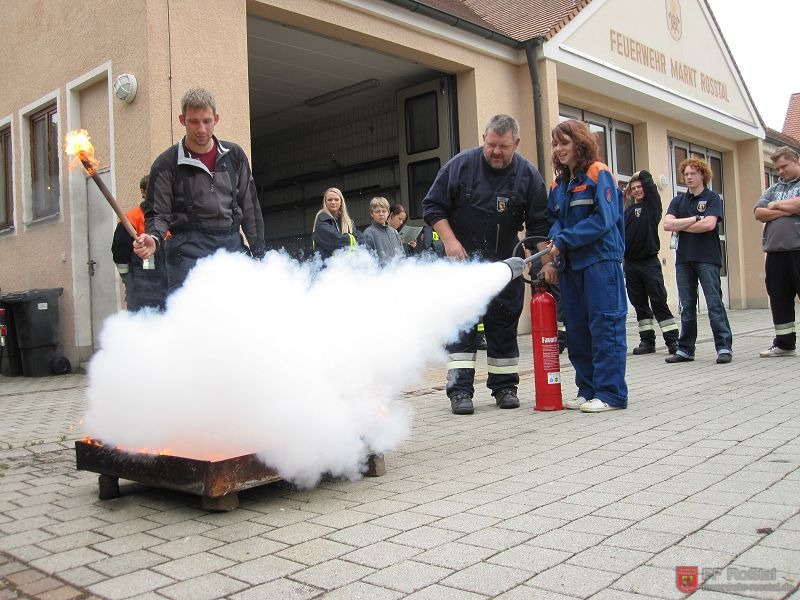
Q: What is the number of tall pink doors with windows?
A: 0